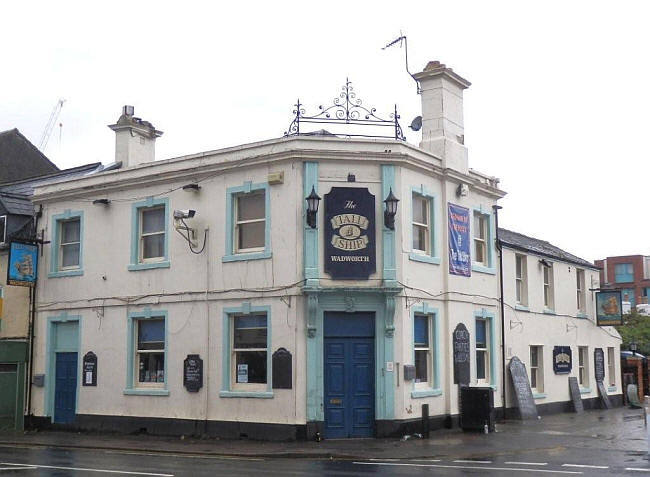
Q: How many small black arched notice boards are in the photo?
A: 2